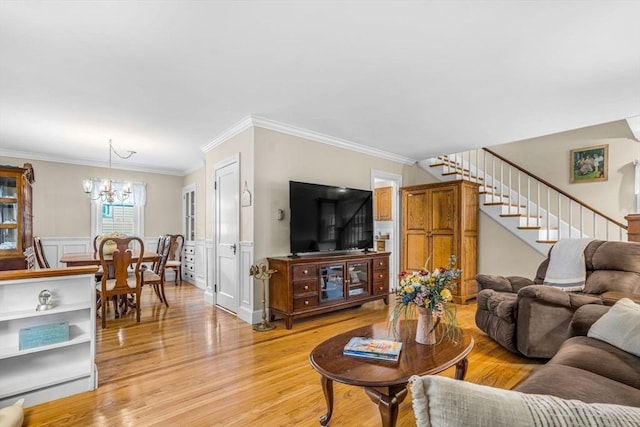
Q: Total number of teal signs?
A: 1